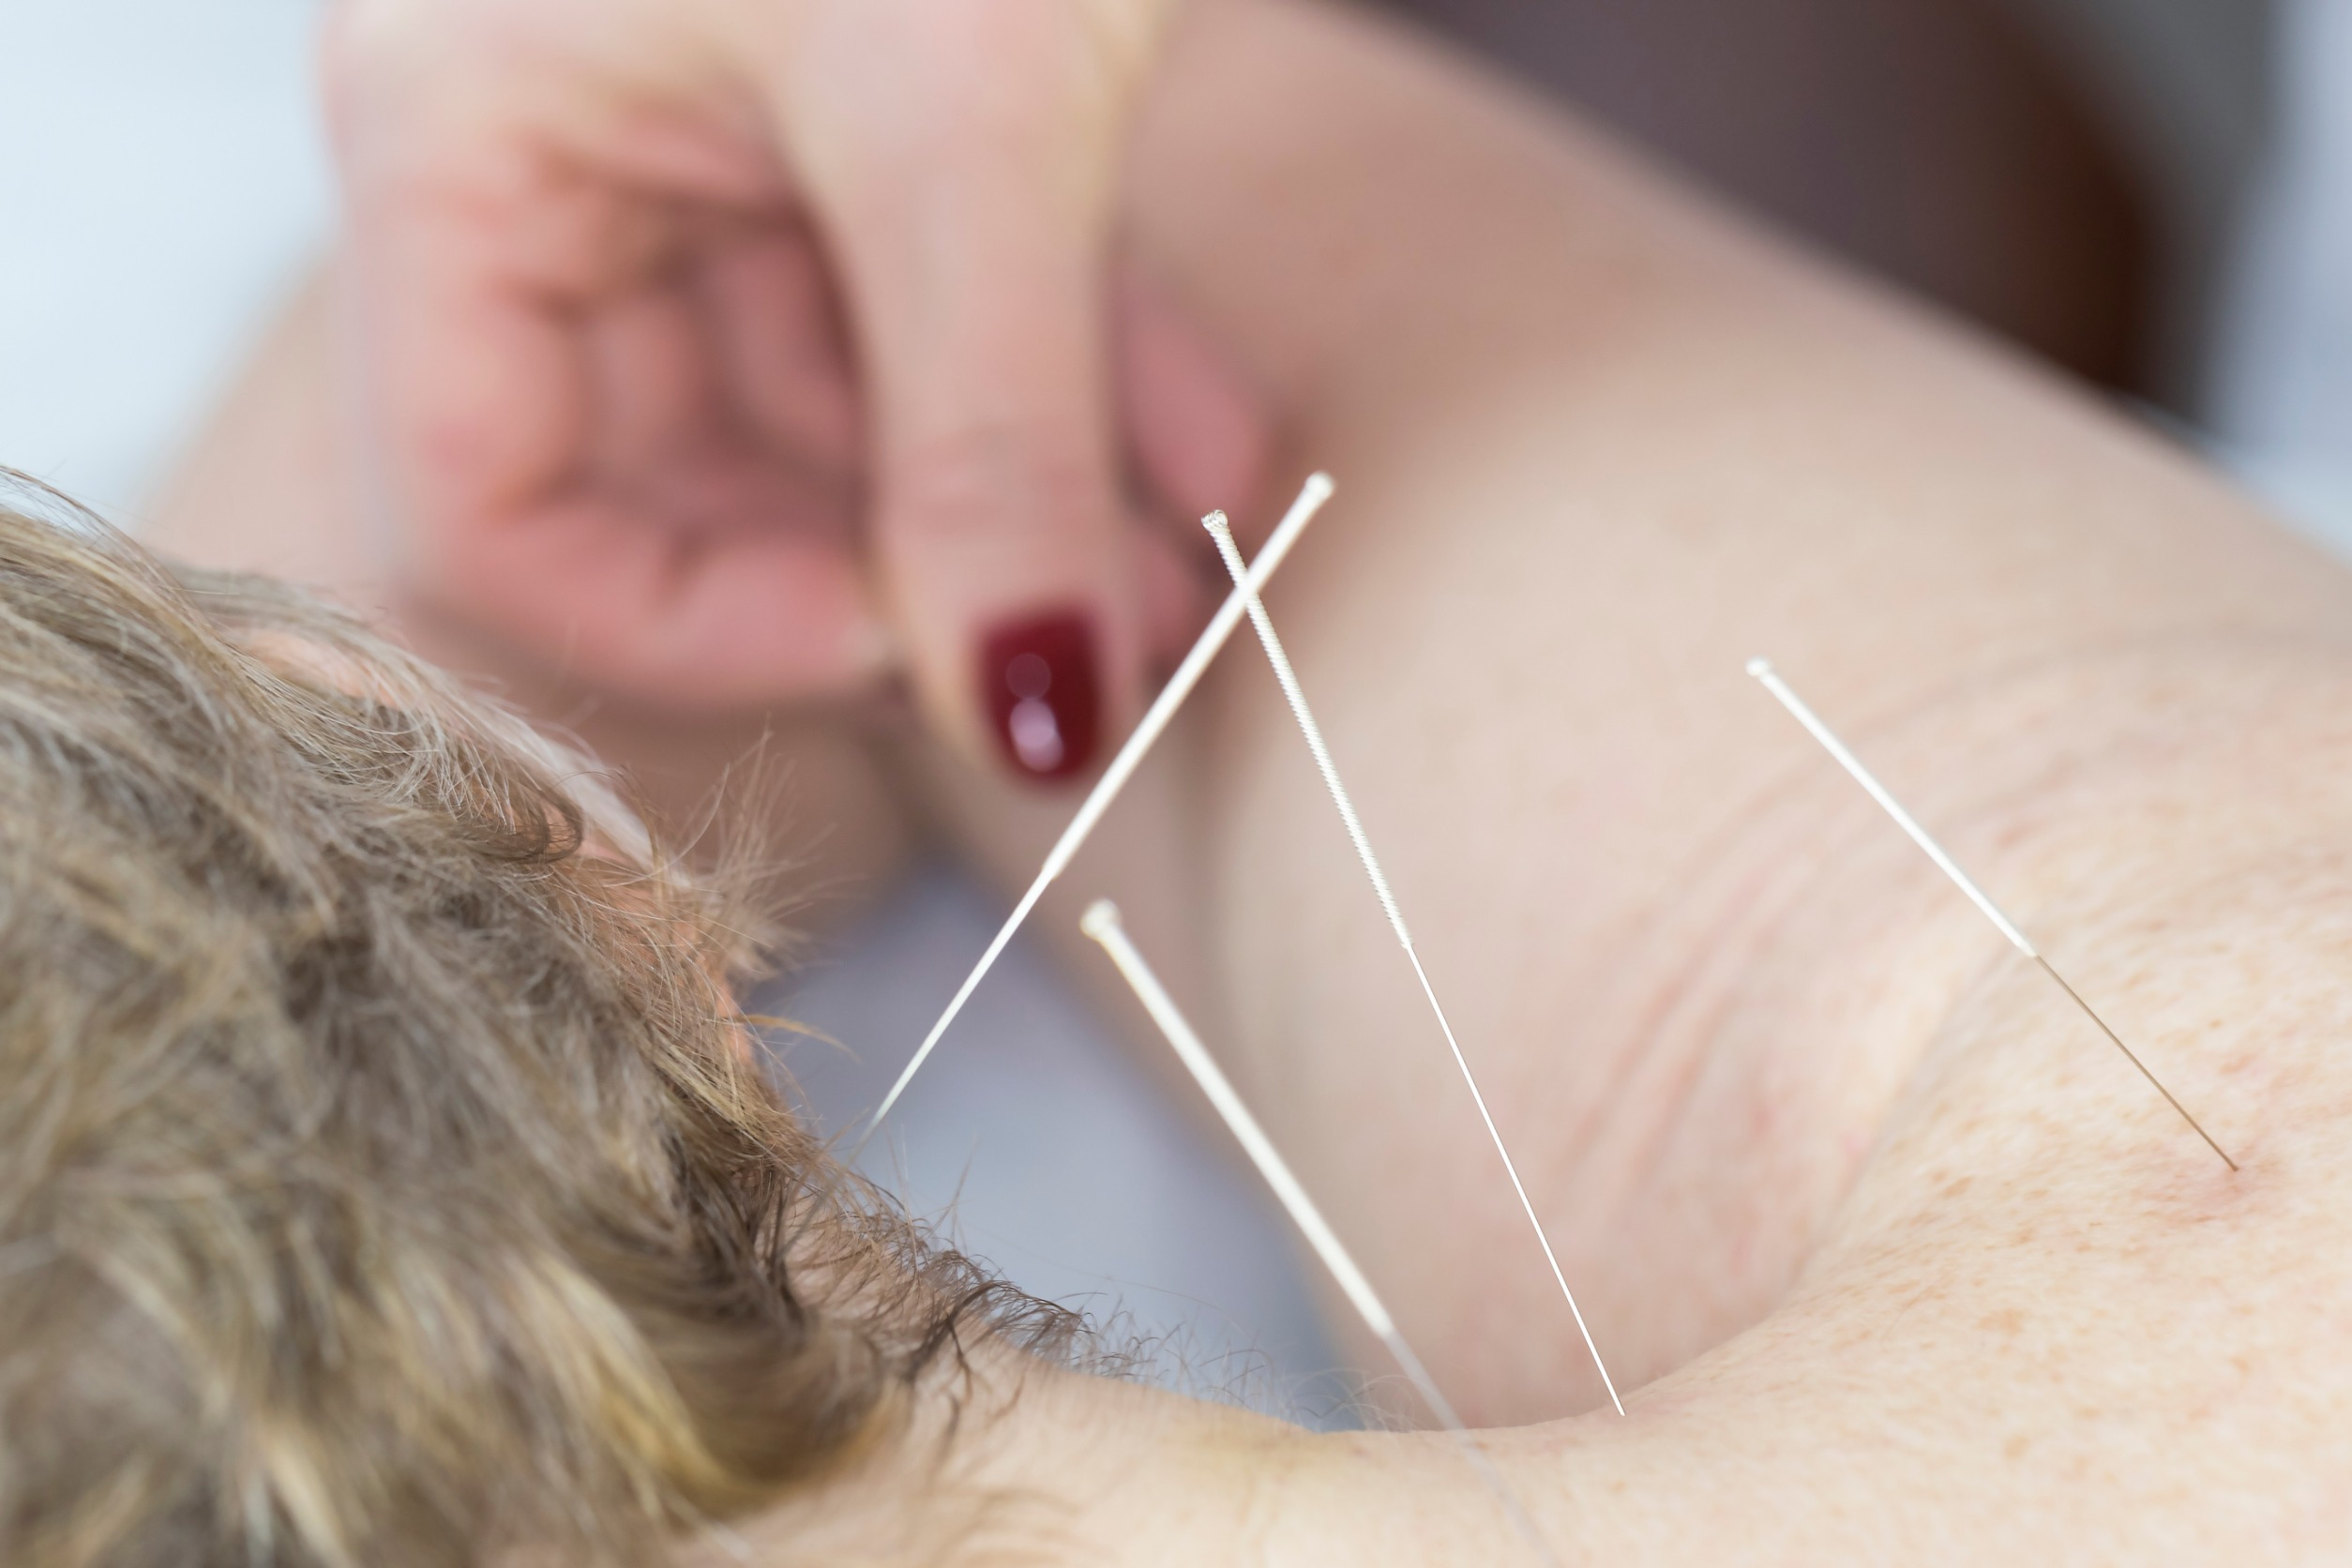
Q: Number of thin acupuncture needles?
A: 4